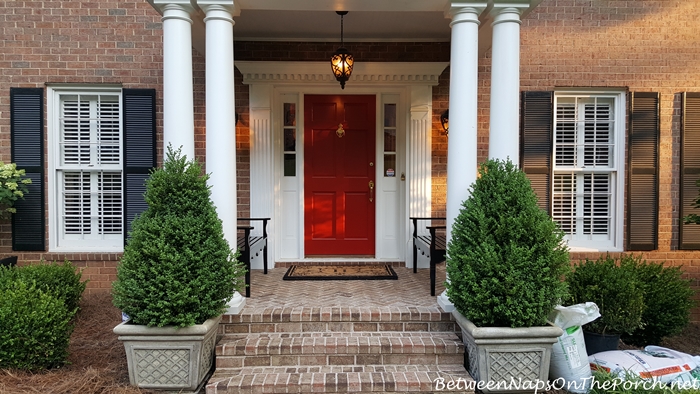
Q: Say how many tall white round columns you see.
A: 4